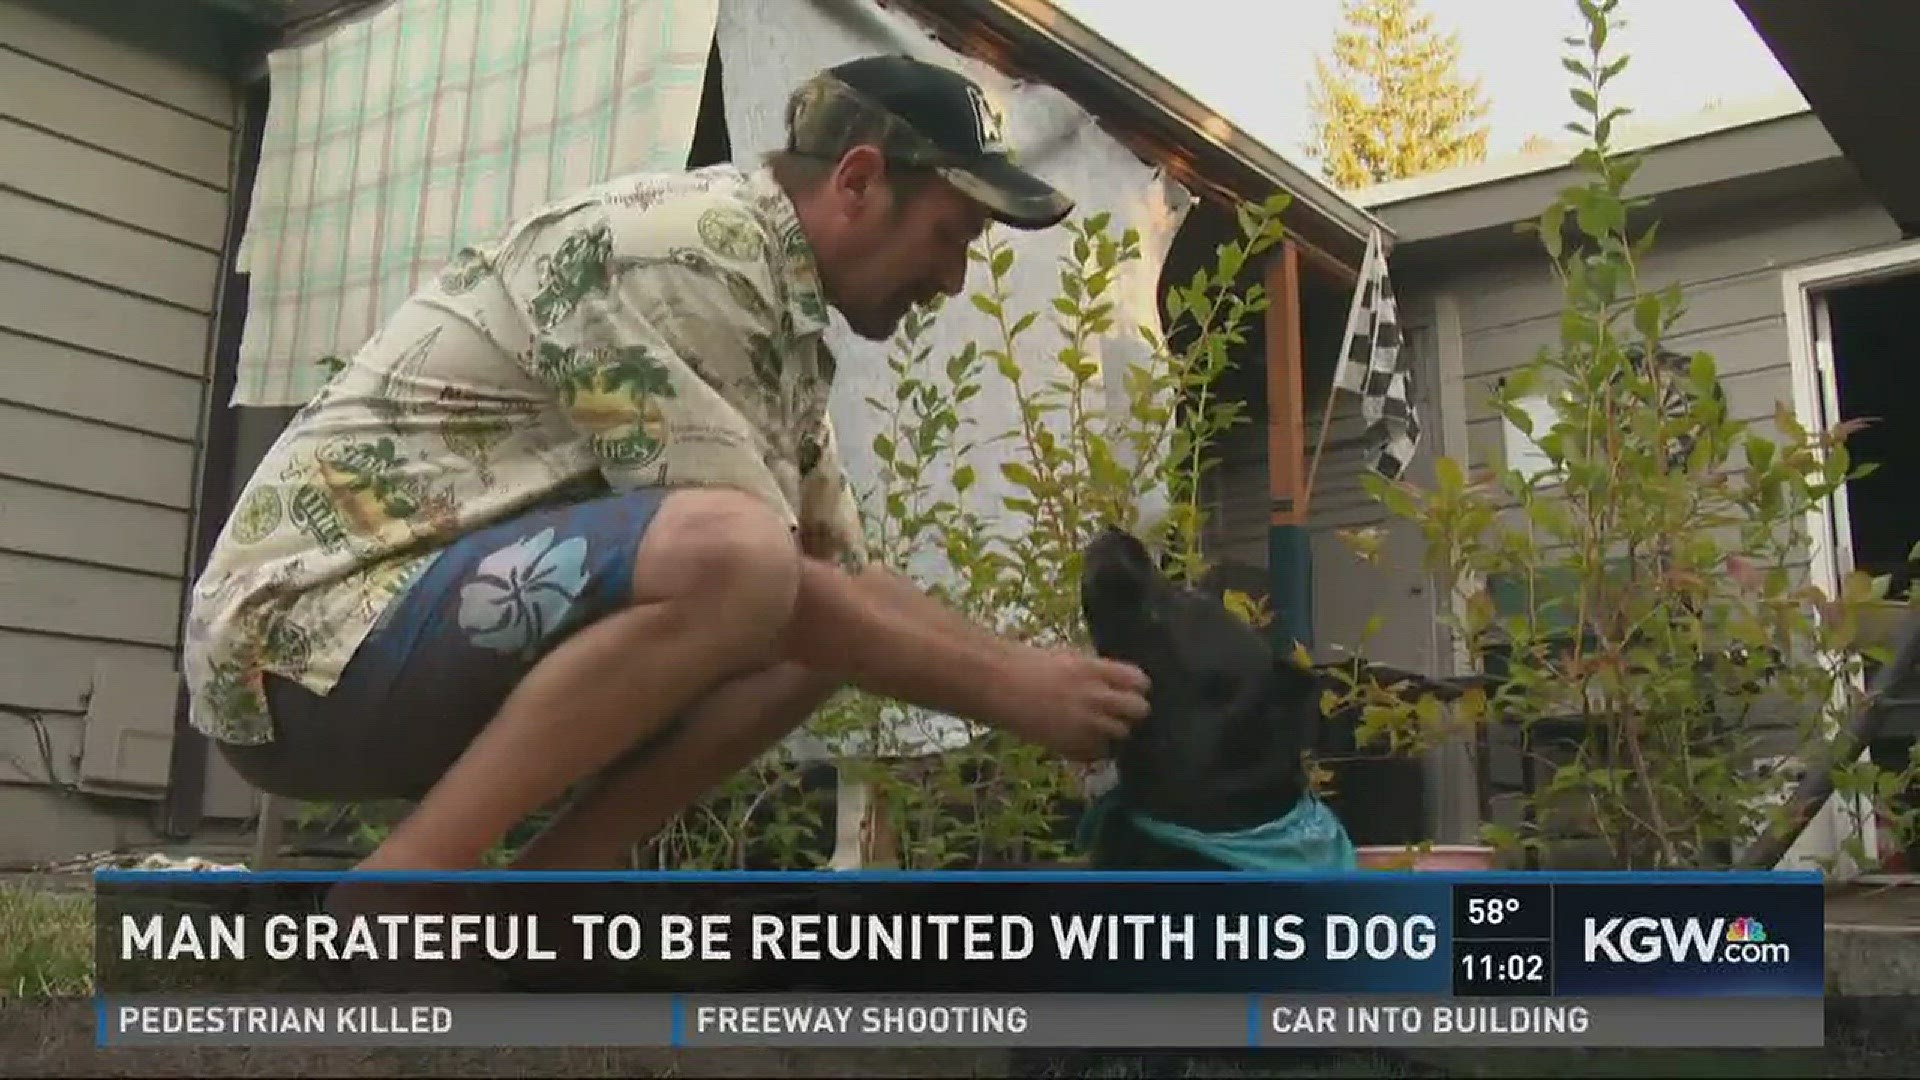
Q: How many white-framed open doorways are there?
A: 1